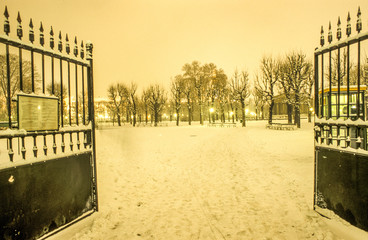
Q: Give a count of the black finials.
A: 14